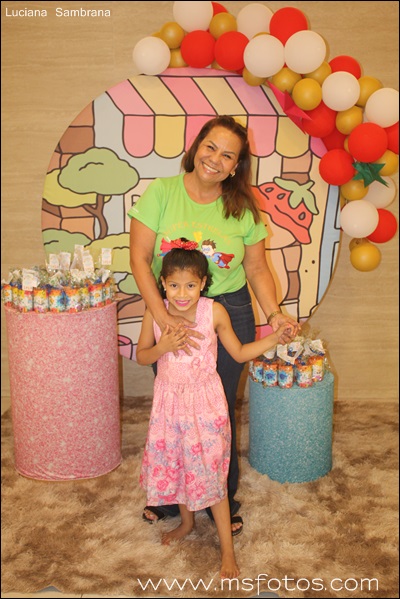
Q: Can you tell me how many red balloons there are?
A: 11